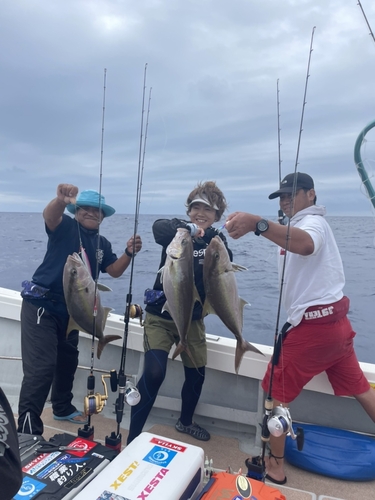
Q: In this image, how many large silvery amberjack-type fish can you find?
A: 3